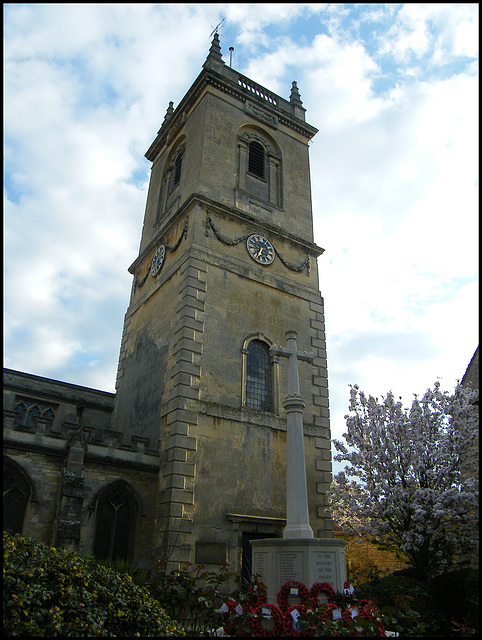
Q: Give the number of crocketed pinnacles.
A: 3